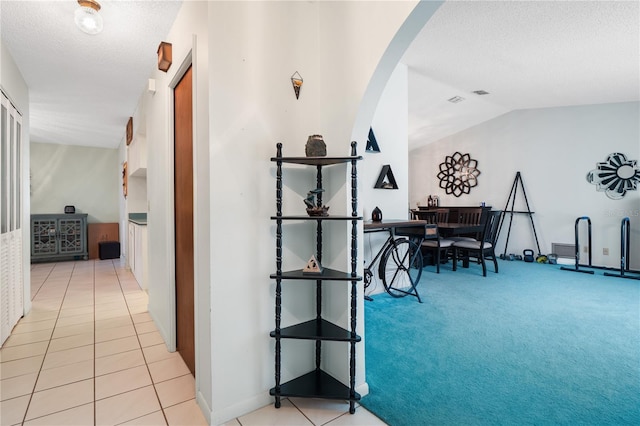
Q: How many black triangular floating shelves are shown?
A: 2